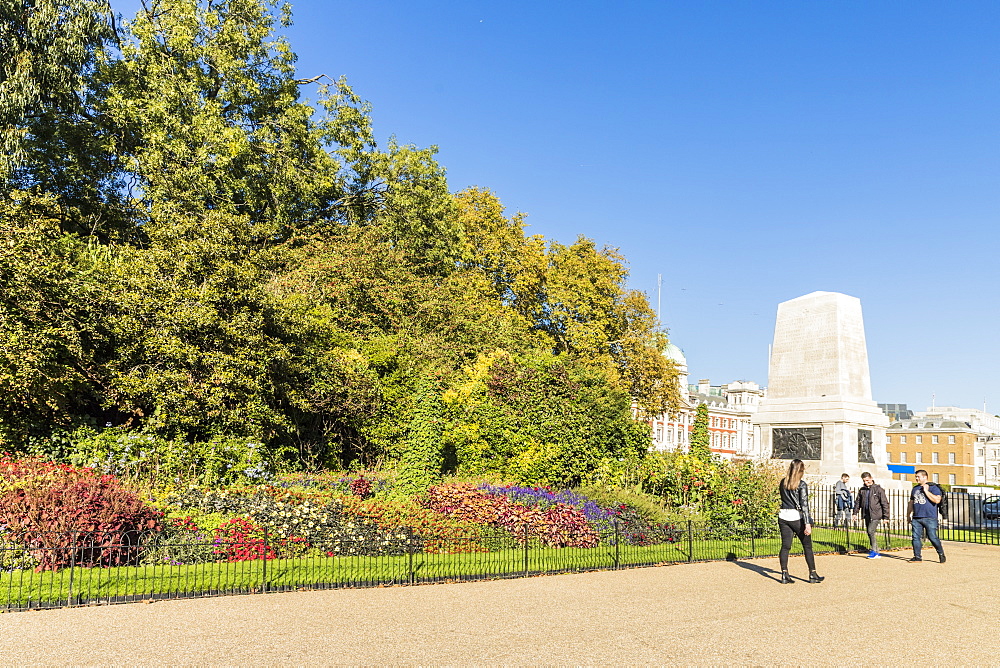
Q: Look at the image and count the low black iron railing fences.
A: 1